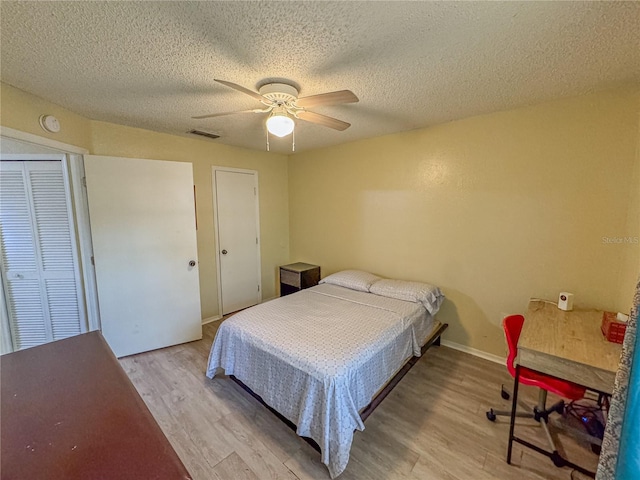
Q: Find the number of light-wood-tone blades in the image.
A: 4